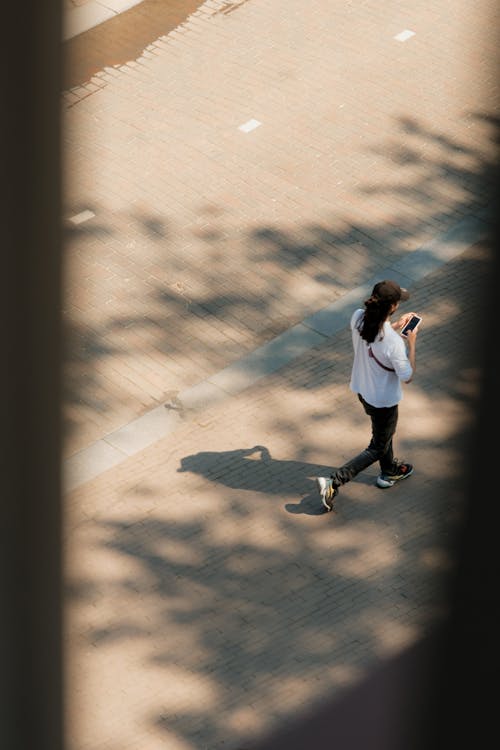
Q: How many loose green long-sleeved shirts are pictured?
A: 0